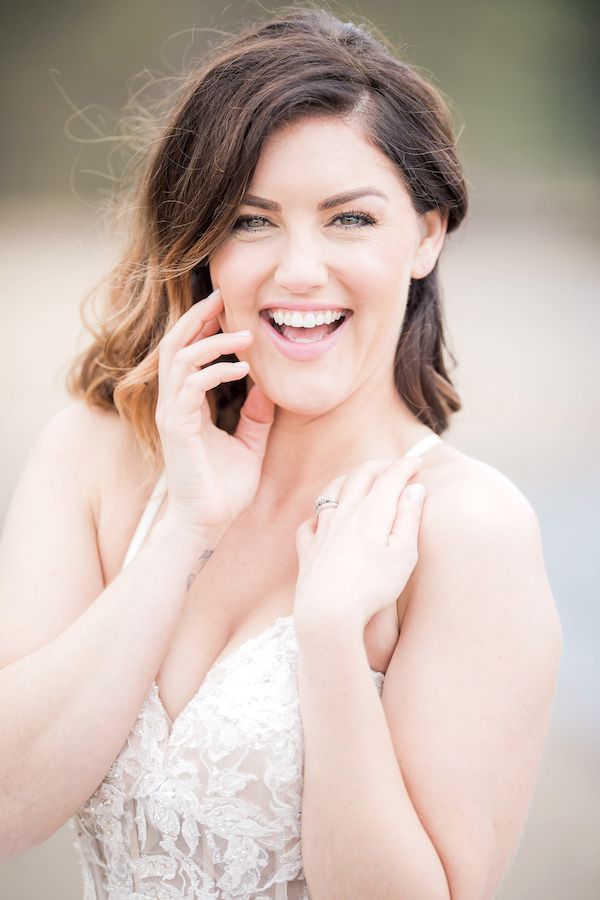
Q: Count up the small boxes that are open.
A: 0